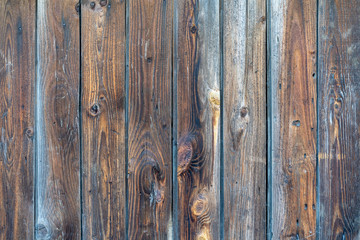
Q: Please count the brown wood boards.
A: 8